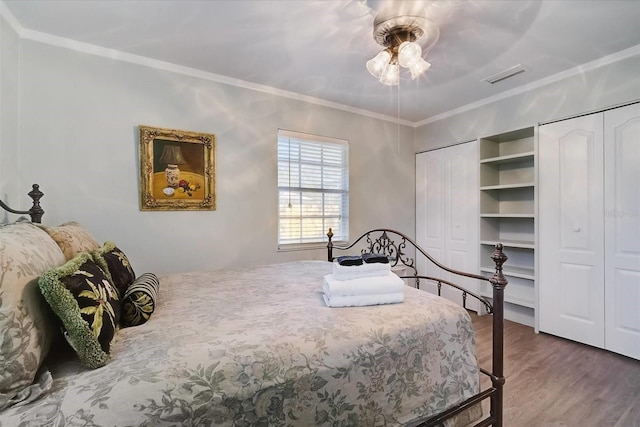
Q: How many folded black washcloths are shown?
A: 2